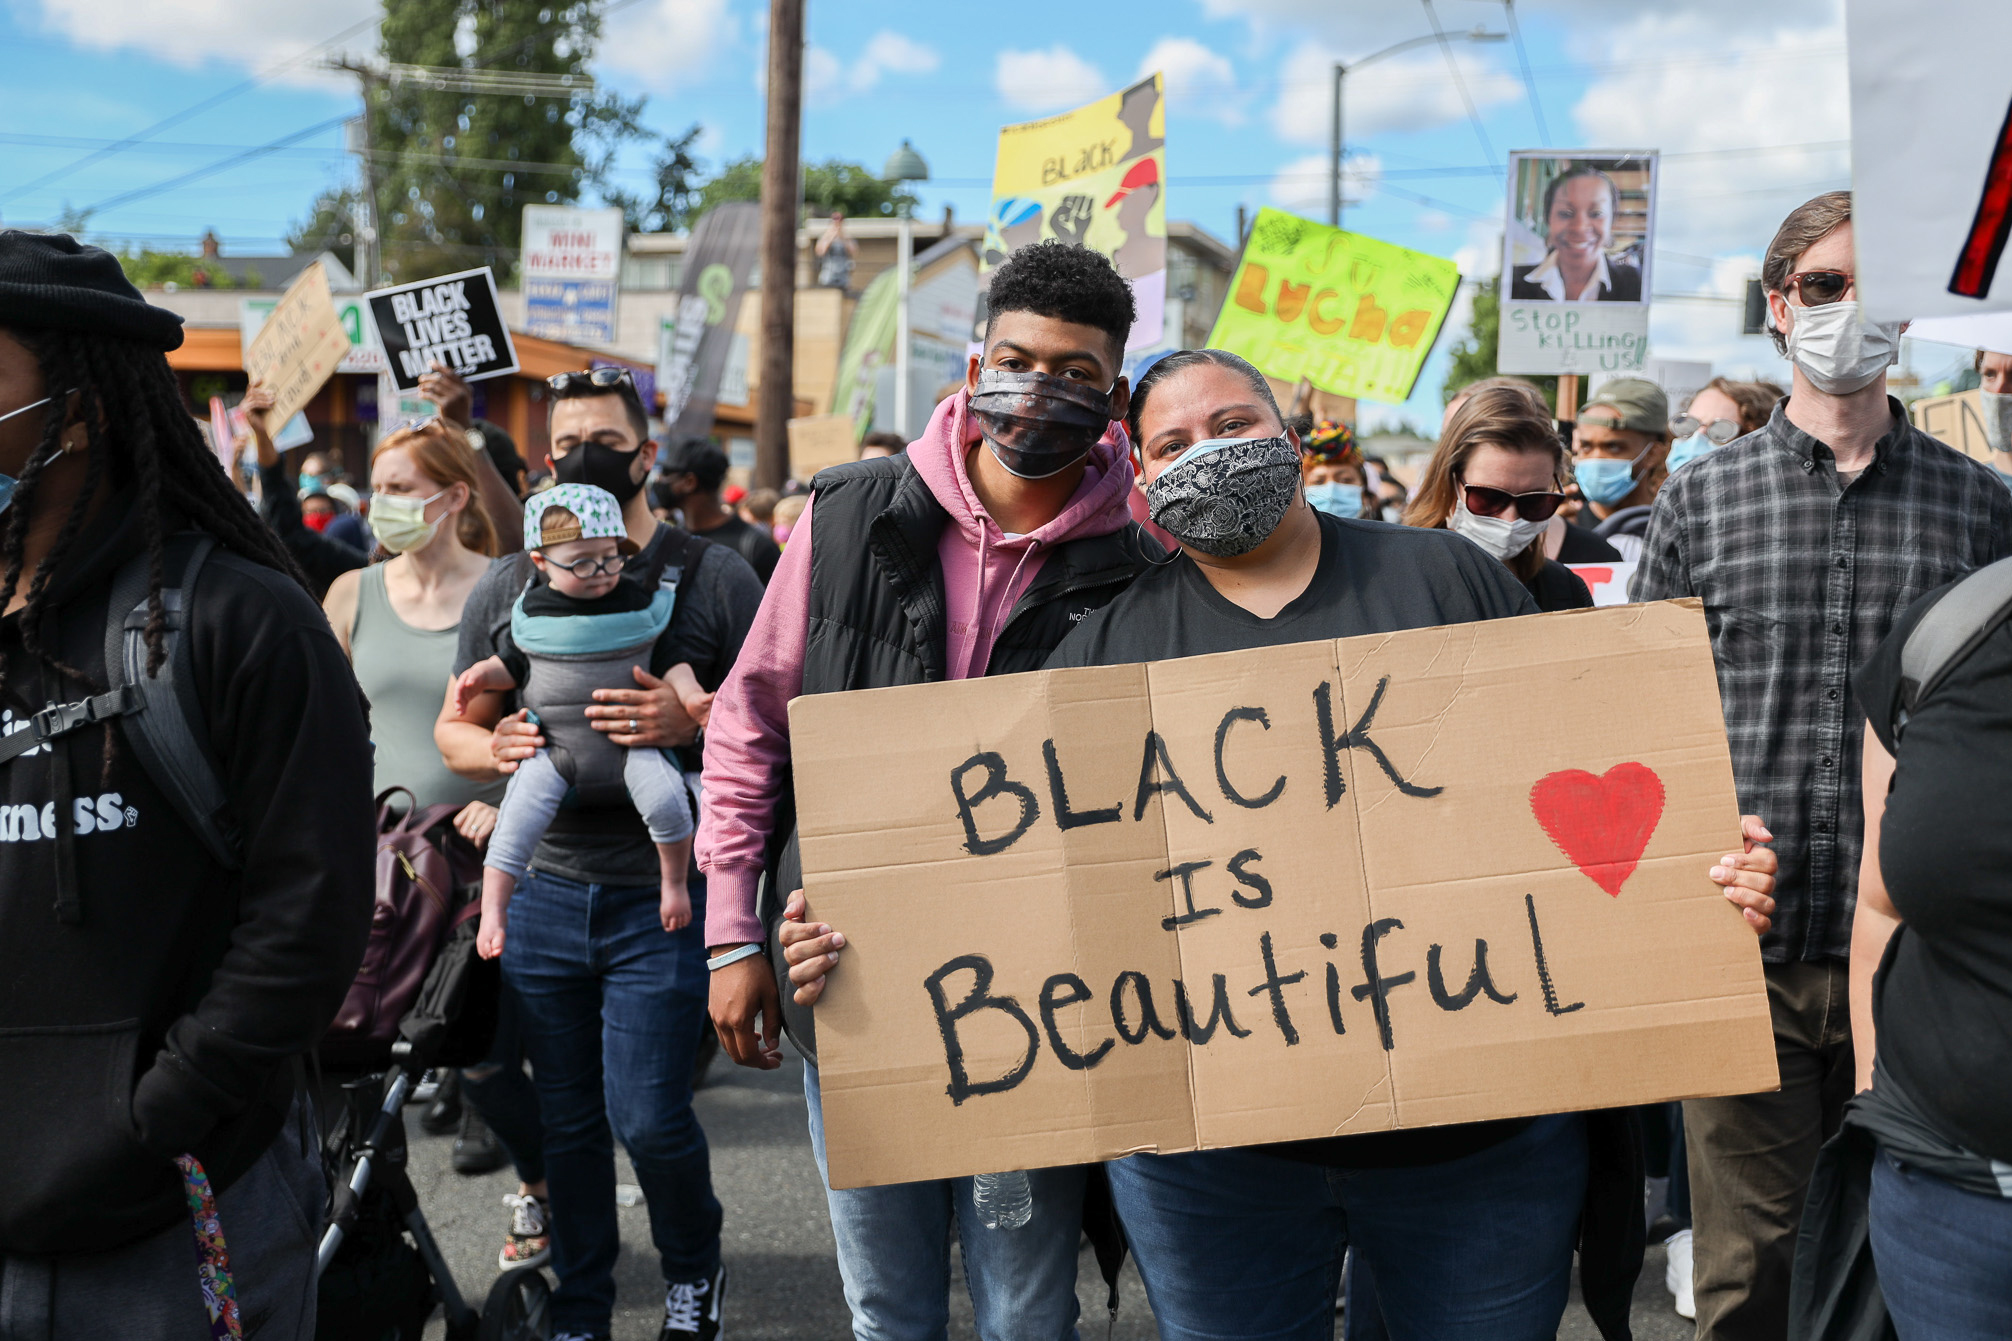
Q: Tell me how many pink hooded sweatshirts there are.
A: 1